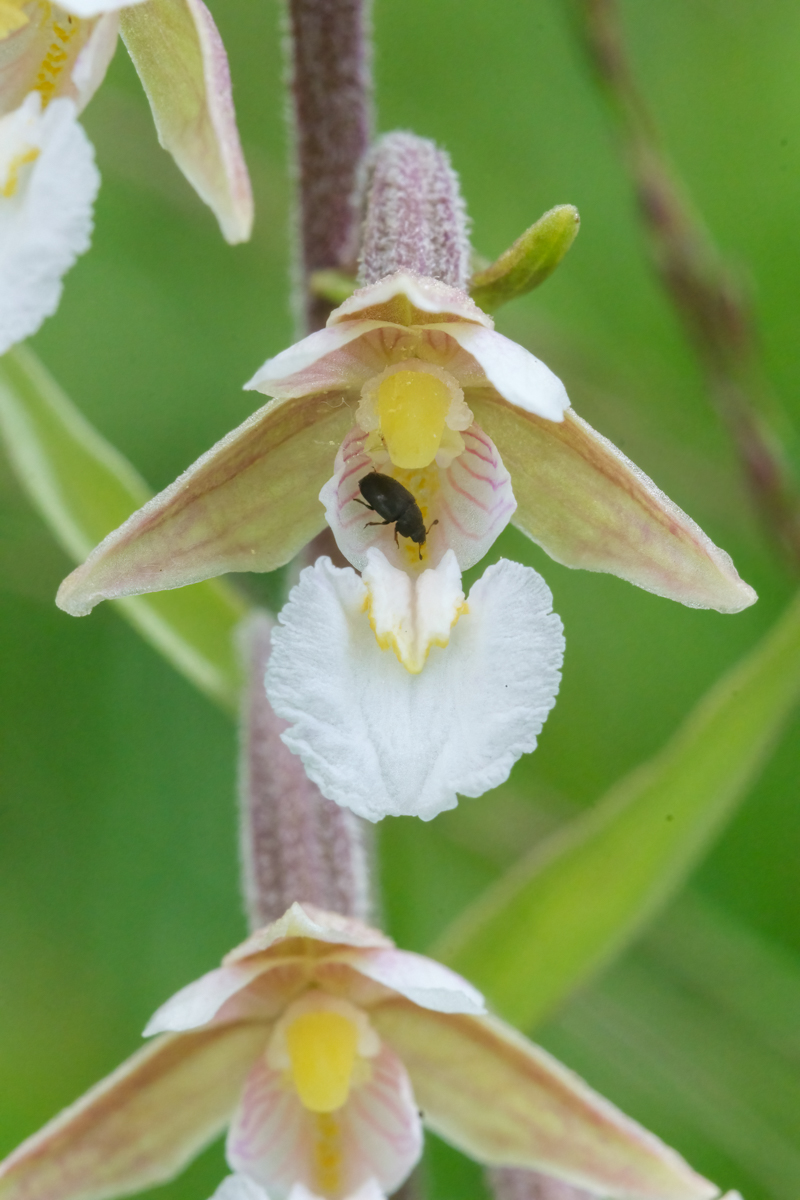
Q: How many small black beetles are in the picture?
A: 1